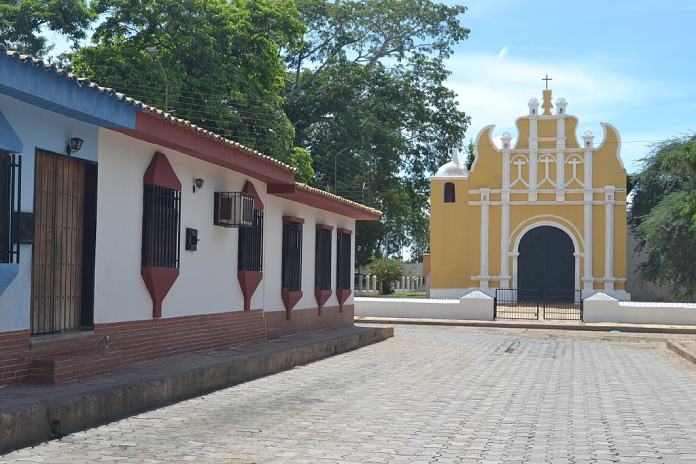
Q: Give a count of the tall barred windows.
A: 6